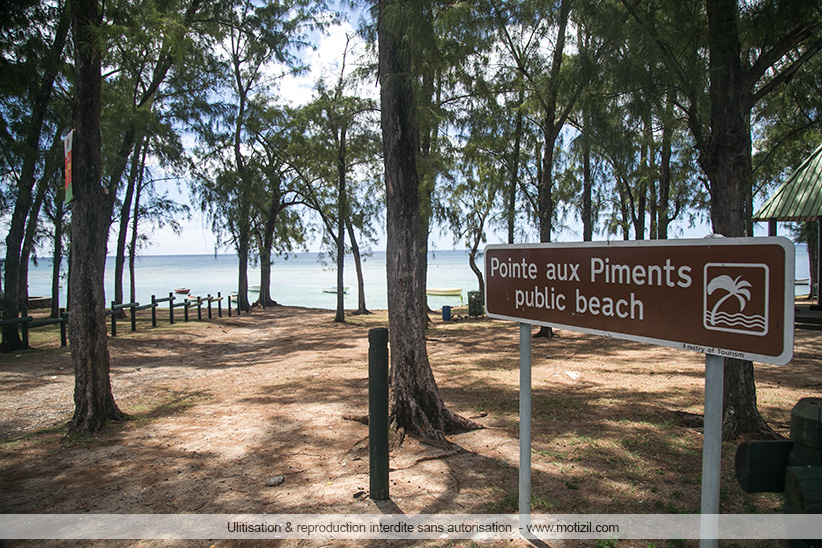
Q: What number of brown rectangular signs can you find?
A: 1